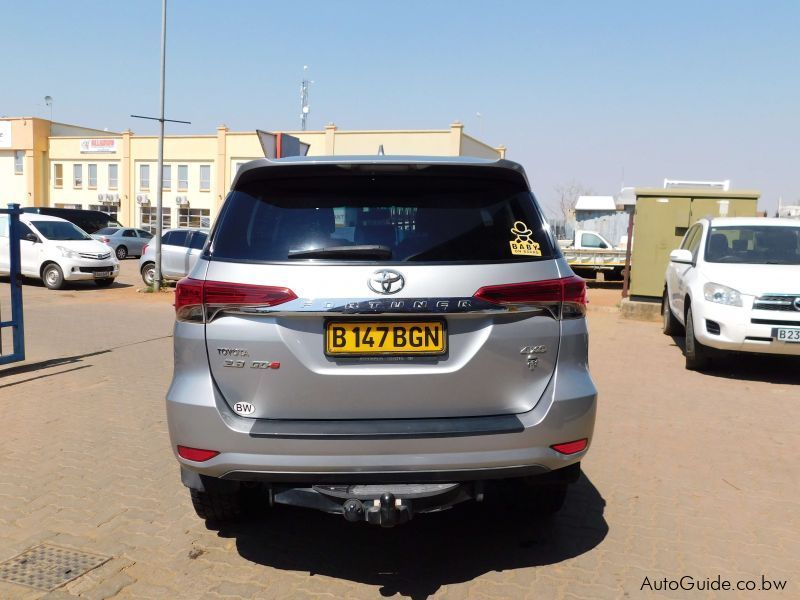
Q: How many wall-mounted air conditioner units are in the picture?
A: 4